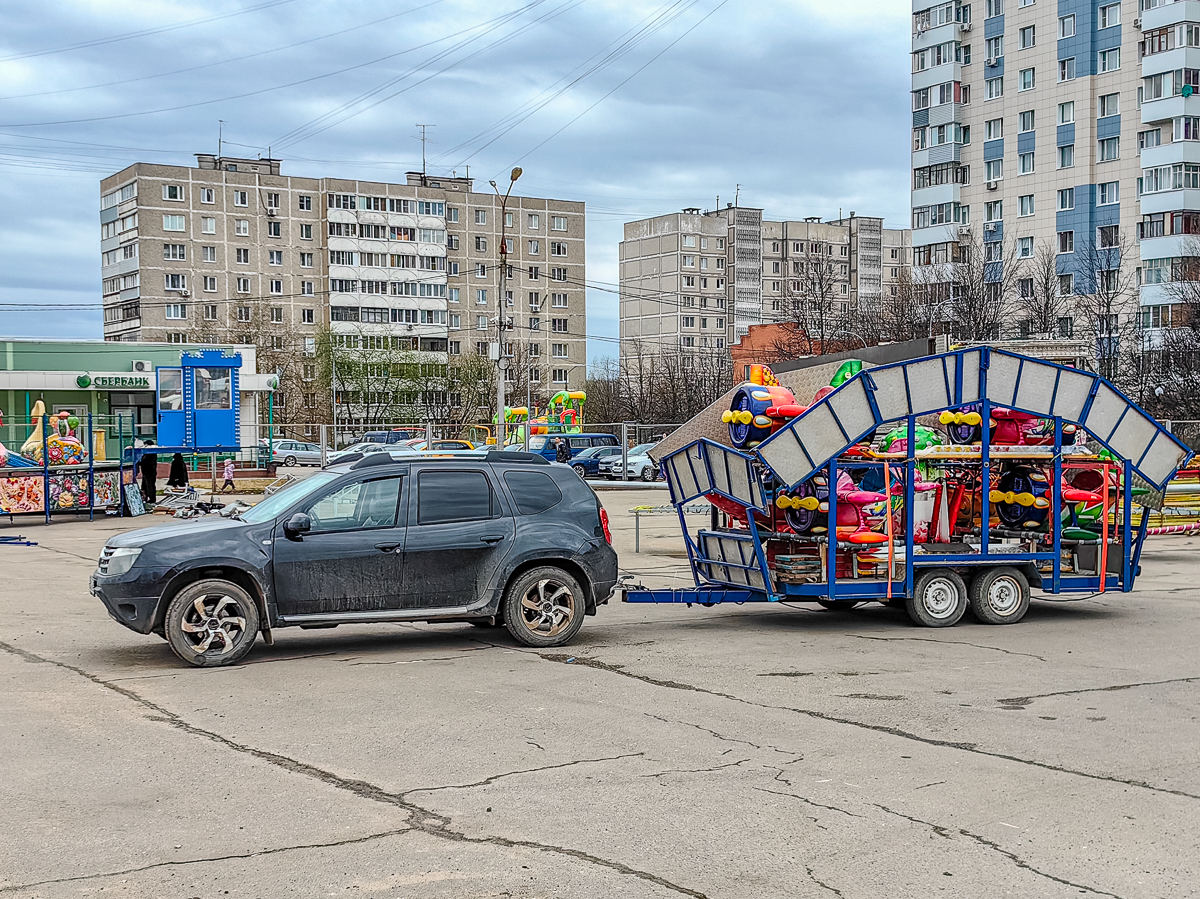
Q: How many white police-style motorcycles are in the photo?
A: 0